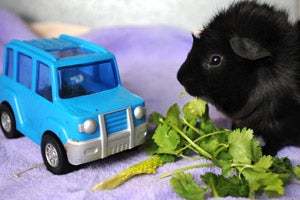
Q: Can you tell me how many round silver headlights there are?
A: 2